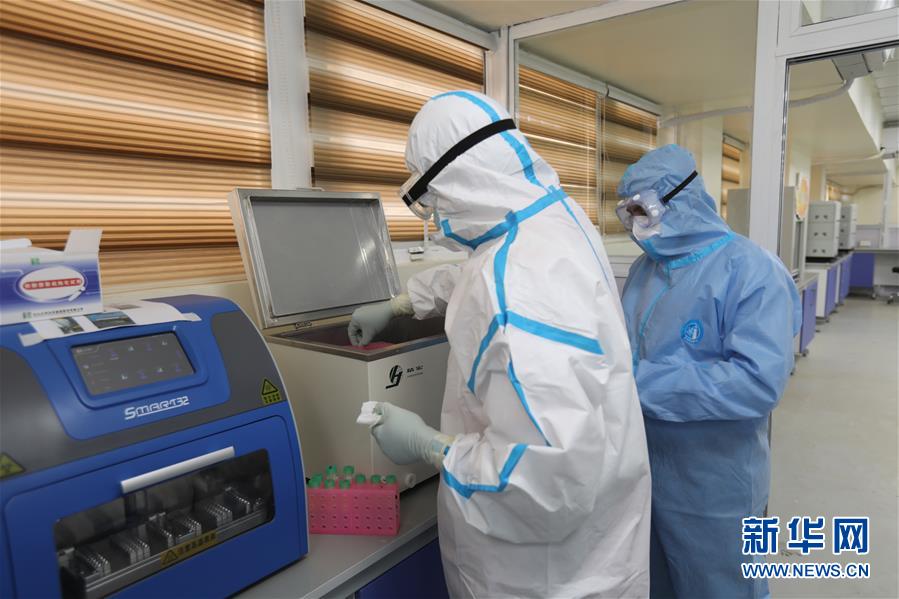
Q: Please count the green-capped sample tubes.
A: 9